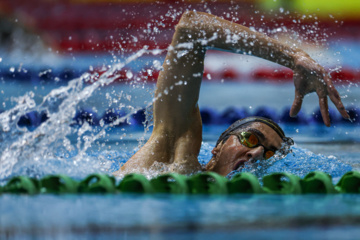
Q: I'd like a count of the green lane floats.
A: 10